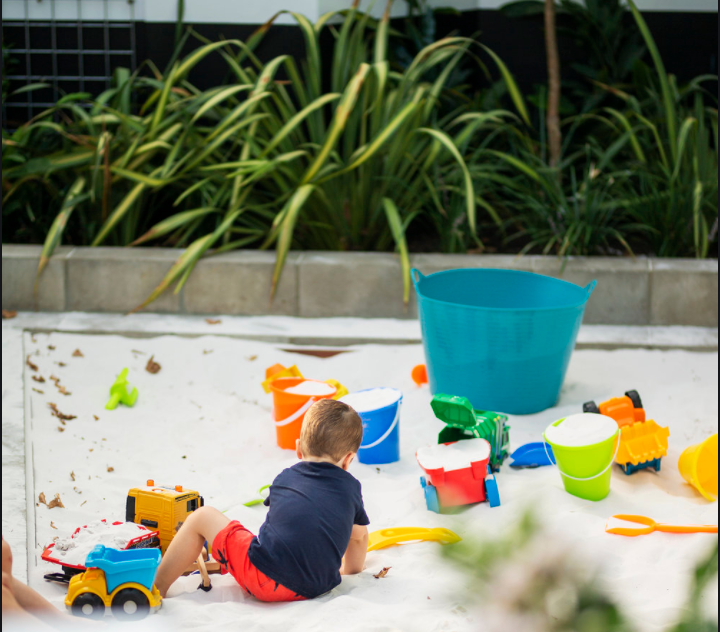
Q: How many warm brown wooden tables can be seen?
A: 0